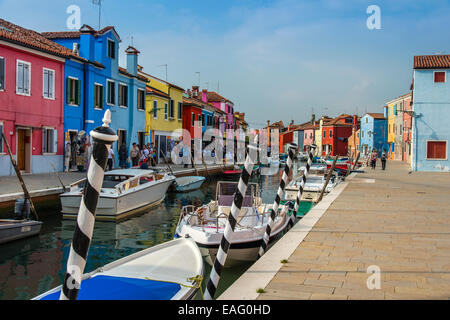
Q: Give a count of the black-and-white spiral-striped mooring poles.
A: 4